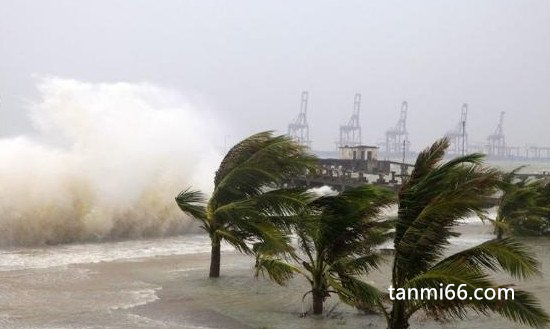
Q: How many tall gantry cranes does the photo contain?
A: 5